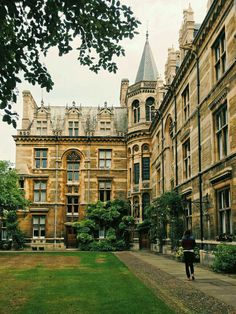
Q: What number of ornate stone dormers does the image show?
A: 3